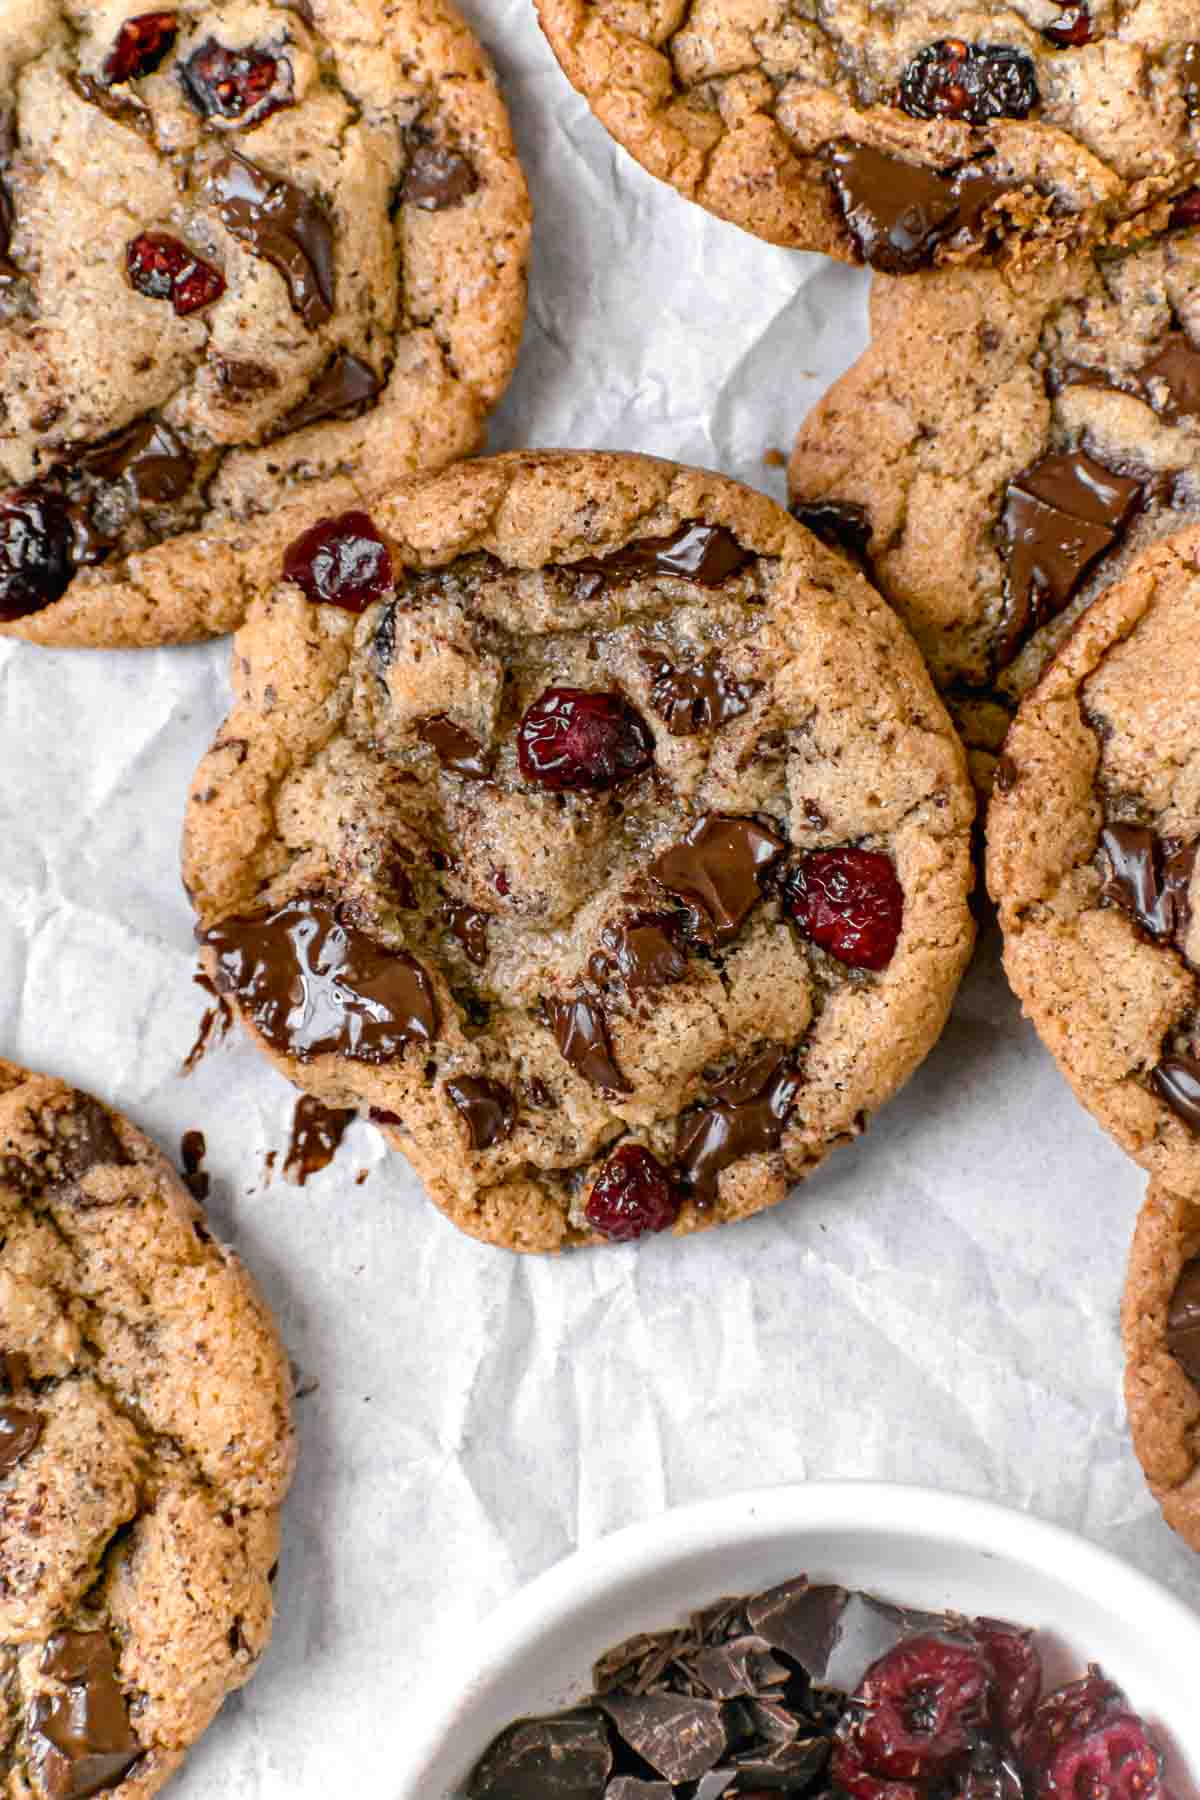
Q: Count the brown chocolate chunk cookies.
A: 7